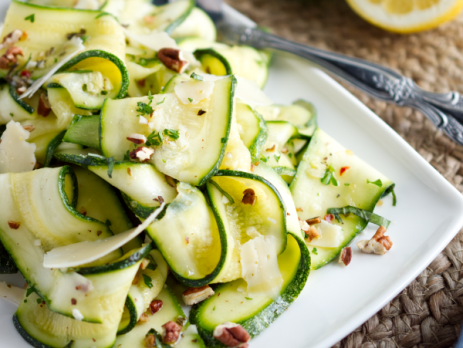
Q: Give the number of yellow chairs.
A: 0